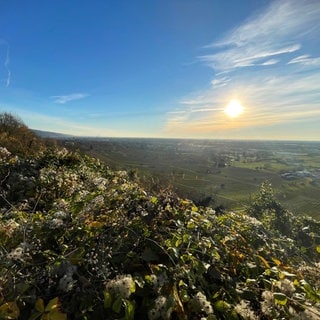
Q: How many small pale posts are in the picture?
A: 2